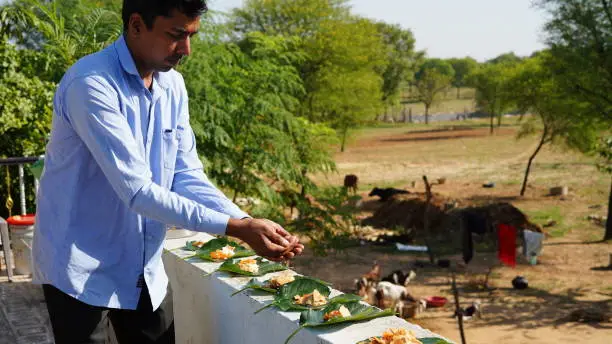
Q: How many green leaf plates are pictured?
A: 7